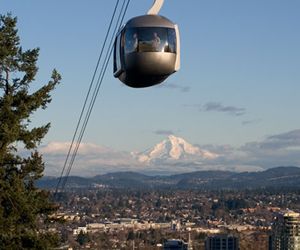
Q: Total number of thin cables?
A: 3